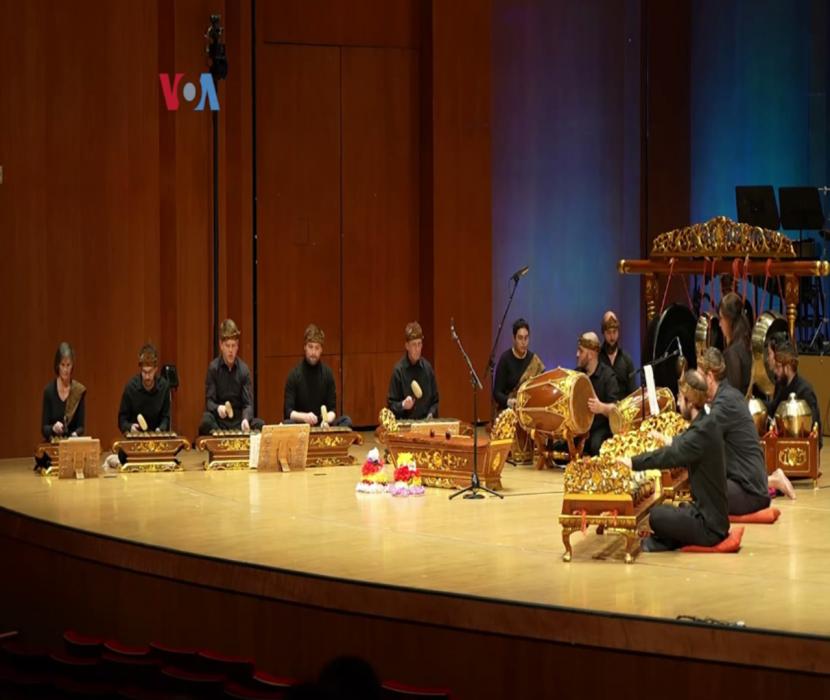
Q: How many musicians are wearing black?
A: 13